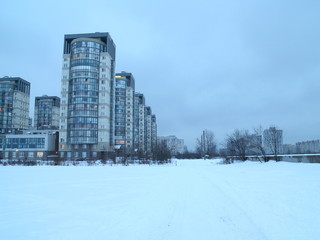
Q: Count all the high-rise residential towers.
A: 7